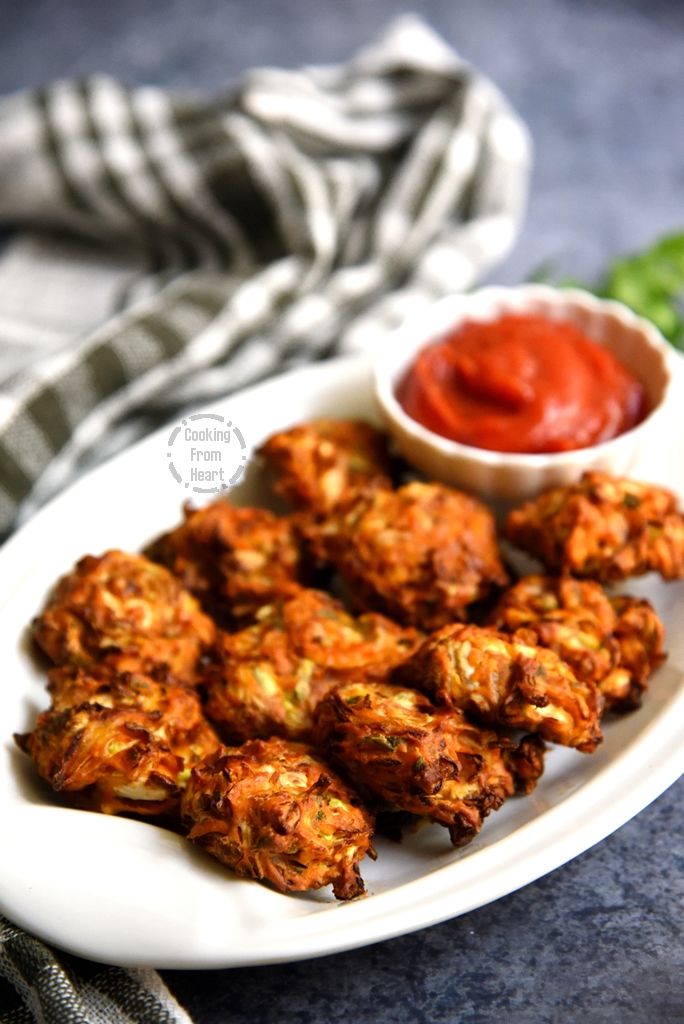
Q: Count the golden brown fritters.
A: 11